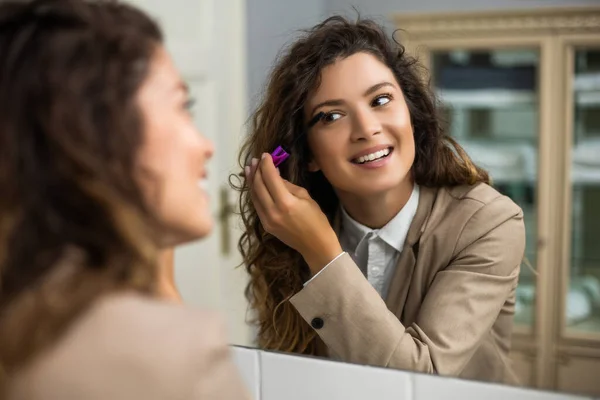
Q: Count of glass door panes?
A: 2